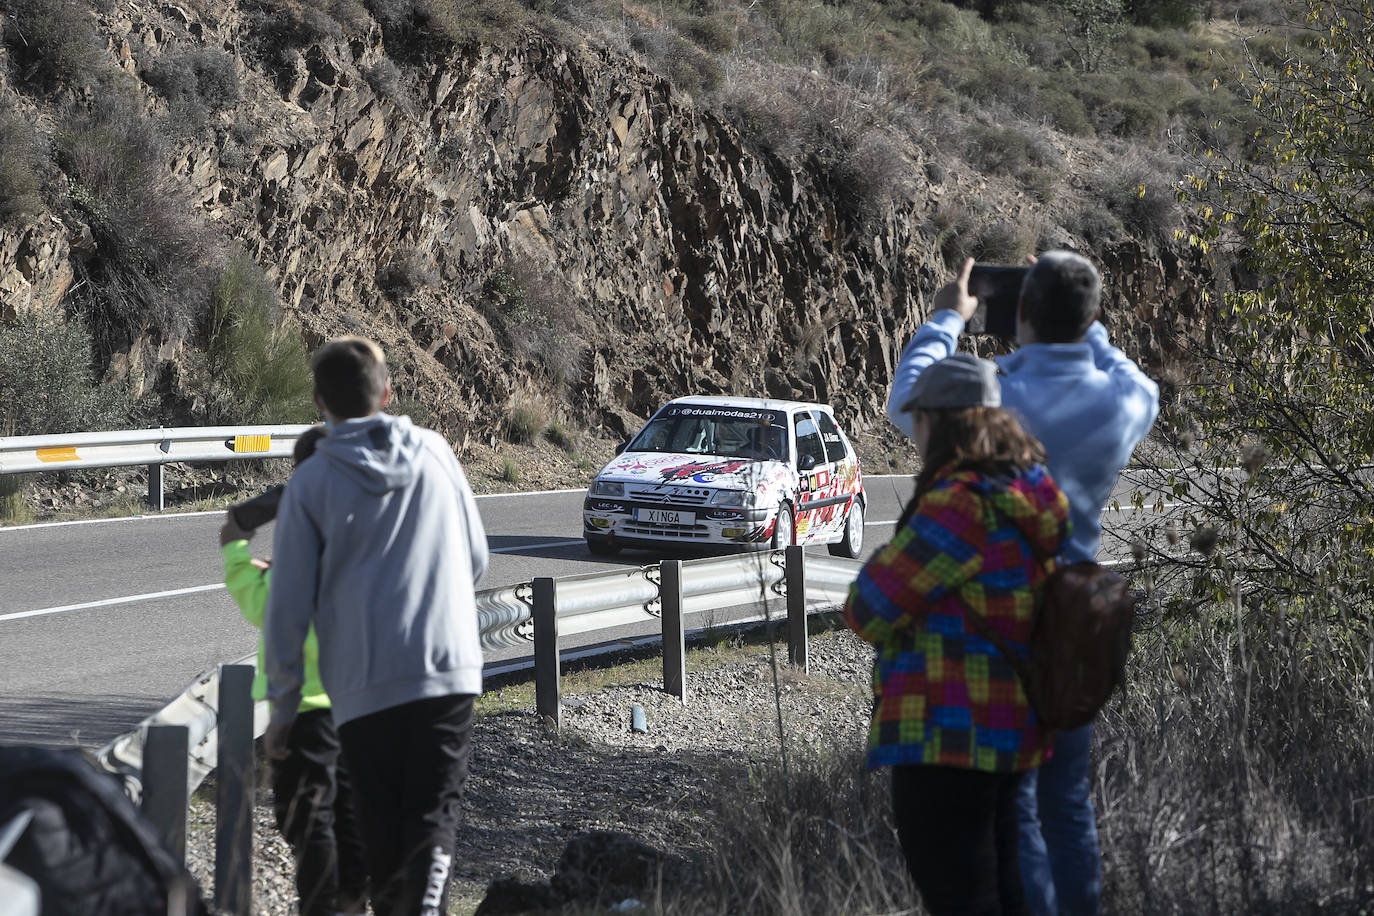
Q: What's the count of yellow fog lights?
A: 2